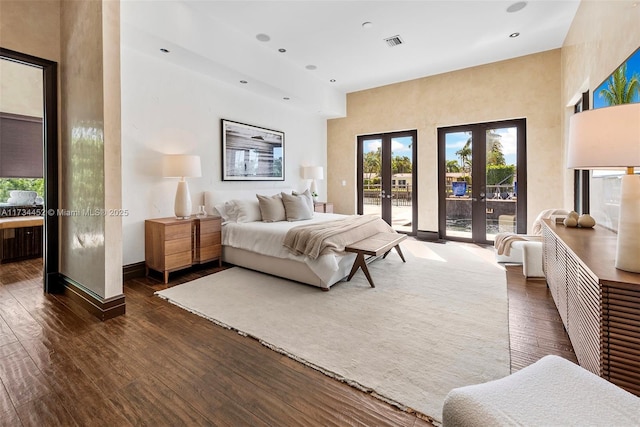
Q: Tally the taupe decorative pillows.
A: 2